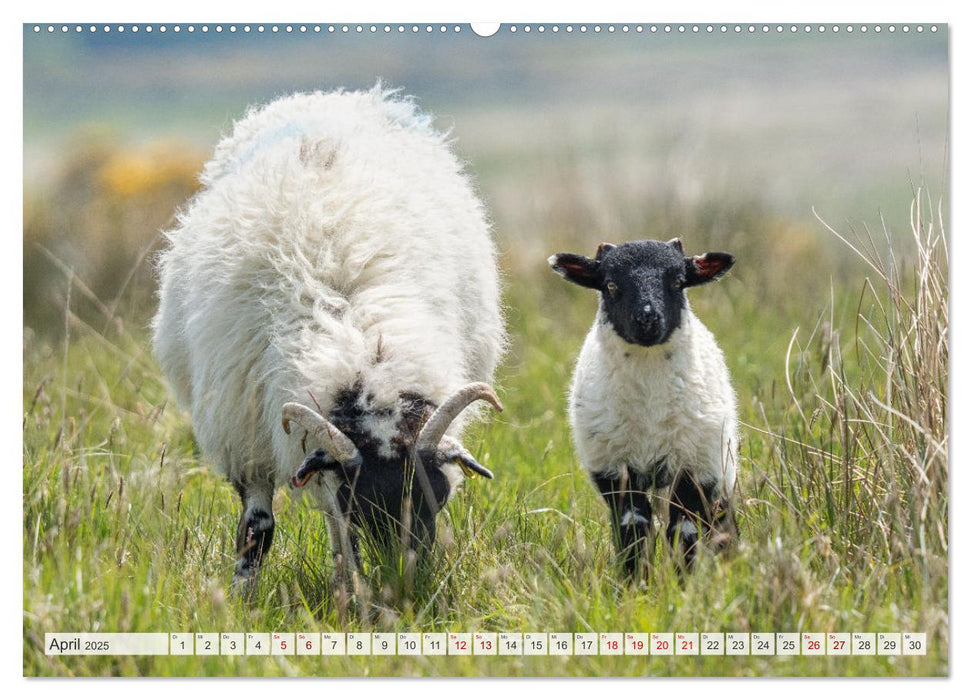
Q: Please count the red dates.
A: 10